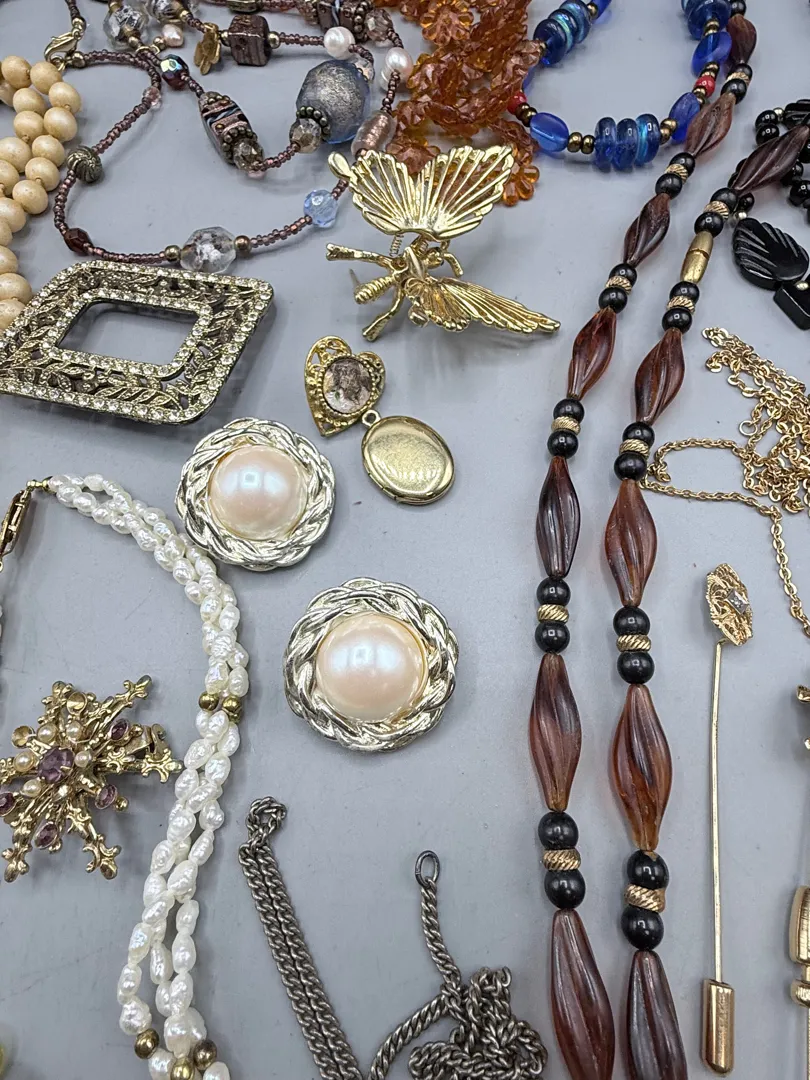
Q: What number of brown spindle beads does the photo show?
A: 12